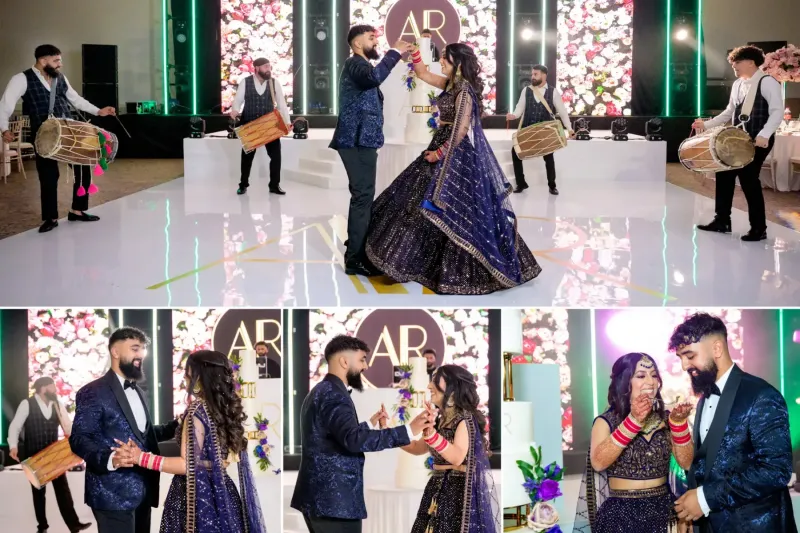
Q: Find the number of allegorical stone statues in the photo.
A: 0